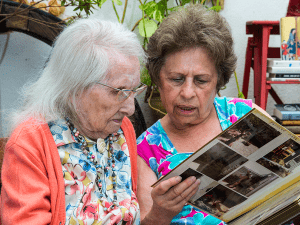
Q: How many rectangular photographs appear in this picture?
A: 6